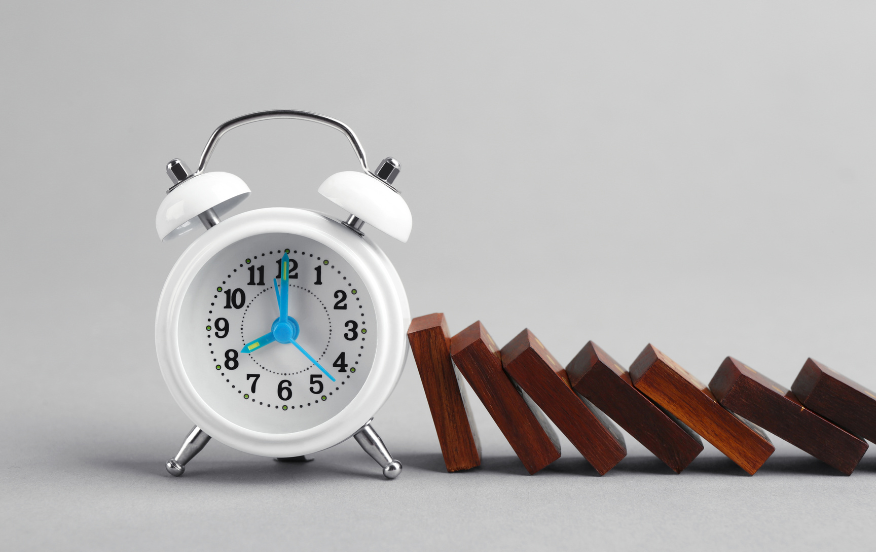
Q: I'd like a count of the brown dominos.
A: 7